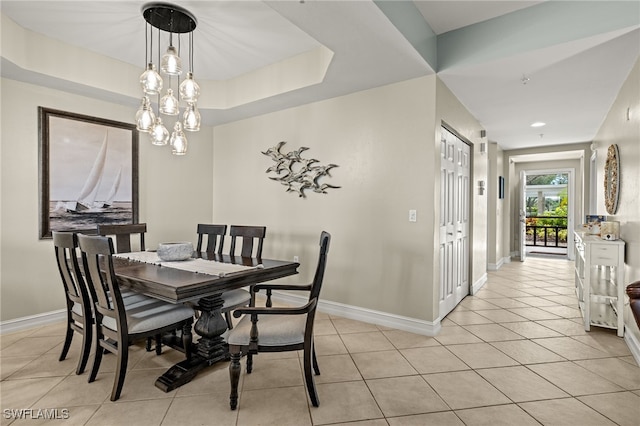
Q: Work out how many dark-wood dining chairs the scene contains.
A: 6